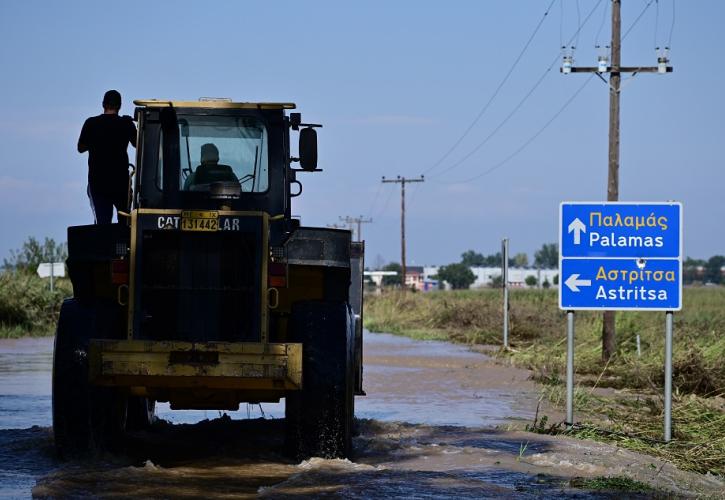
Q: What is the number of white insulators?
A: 3